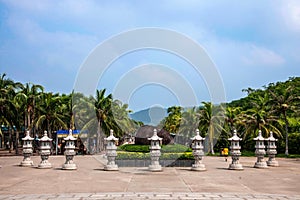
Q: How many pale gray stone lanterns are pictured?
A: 9